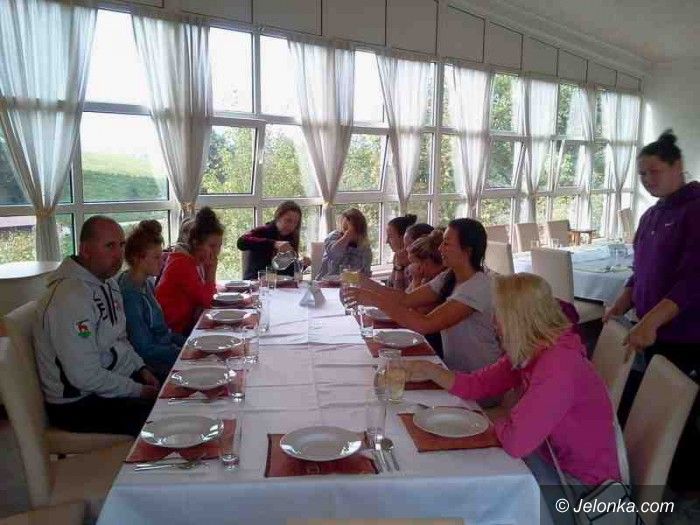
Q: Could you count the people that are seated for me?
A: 11